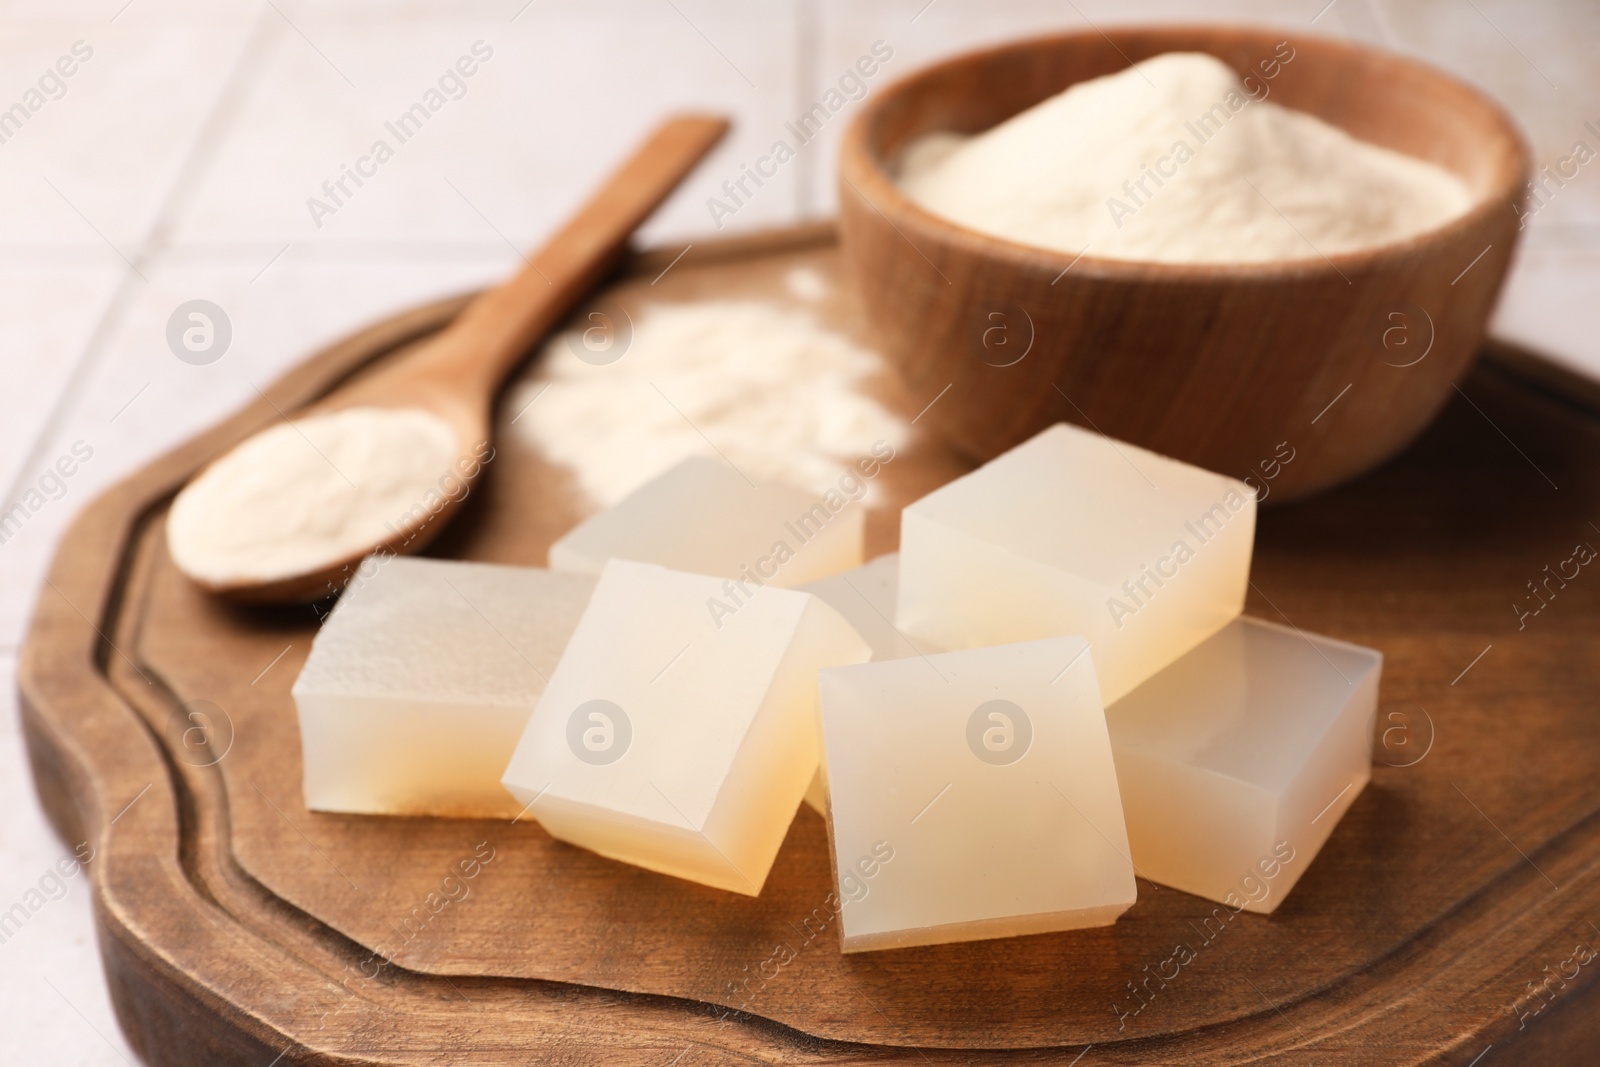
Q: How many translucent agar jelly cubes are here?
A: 7